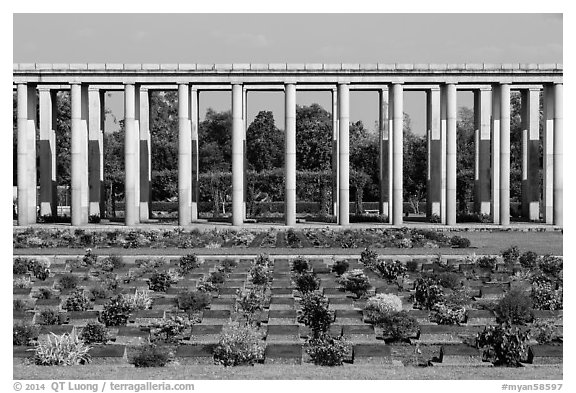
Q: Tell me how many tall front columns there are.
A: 11